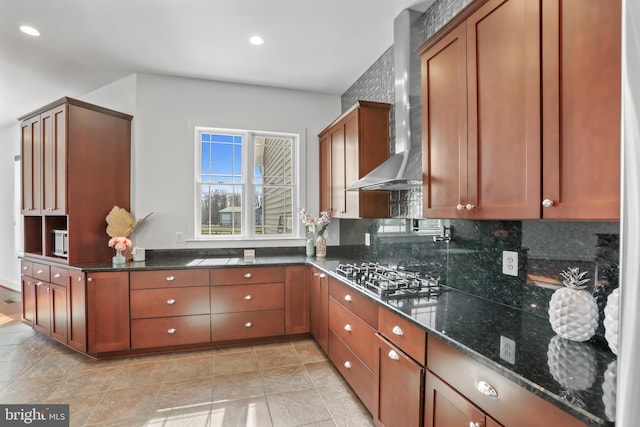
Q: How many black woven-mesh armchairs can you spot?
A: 0